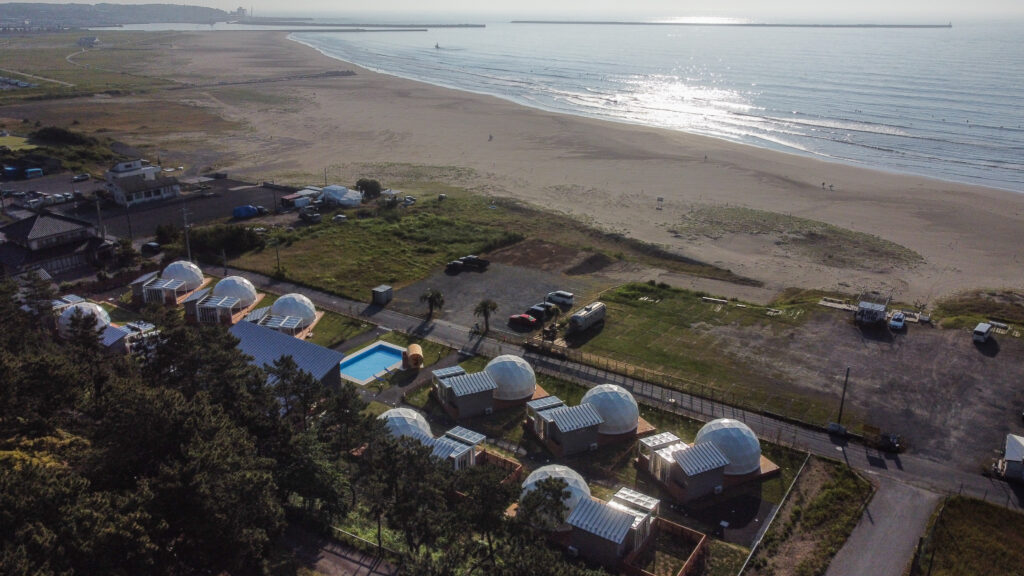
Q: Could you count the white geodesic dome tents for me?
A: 9